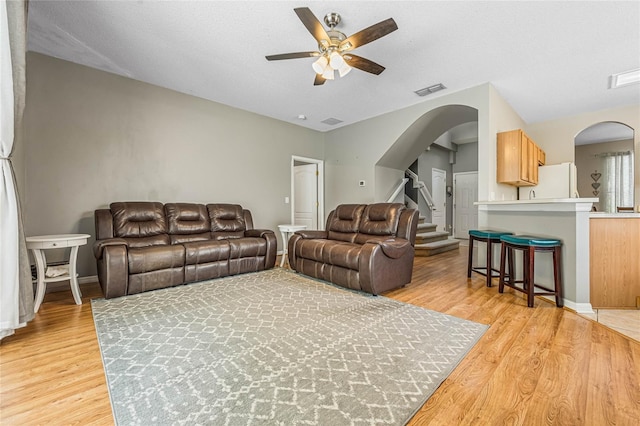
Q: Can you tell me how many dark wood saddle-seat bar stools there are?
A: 2